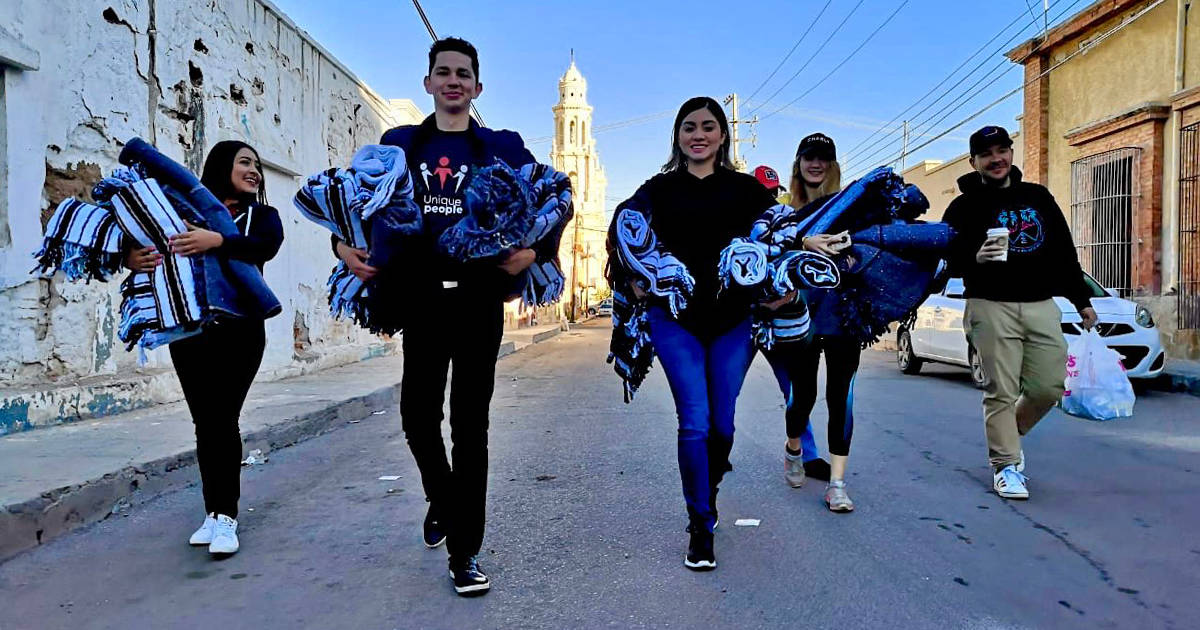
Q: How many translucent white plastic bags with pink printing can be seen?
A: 1